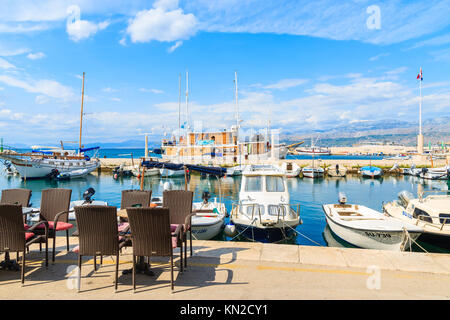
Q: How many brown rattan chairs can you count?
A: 7